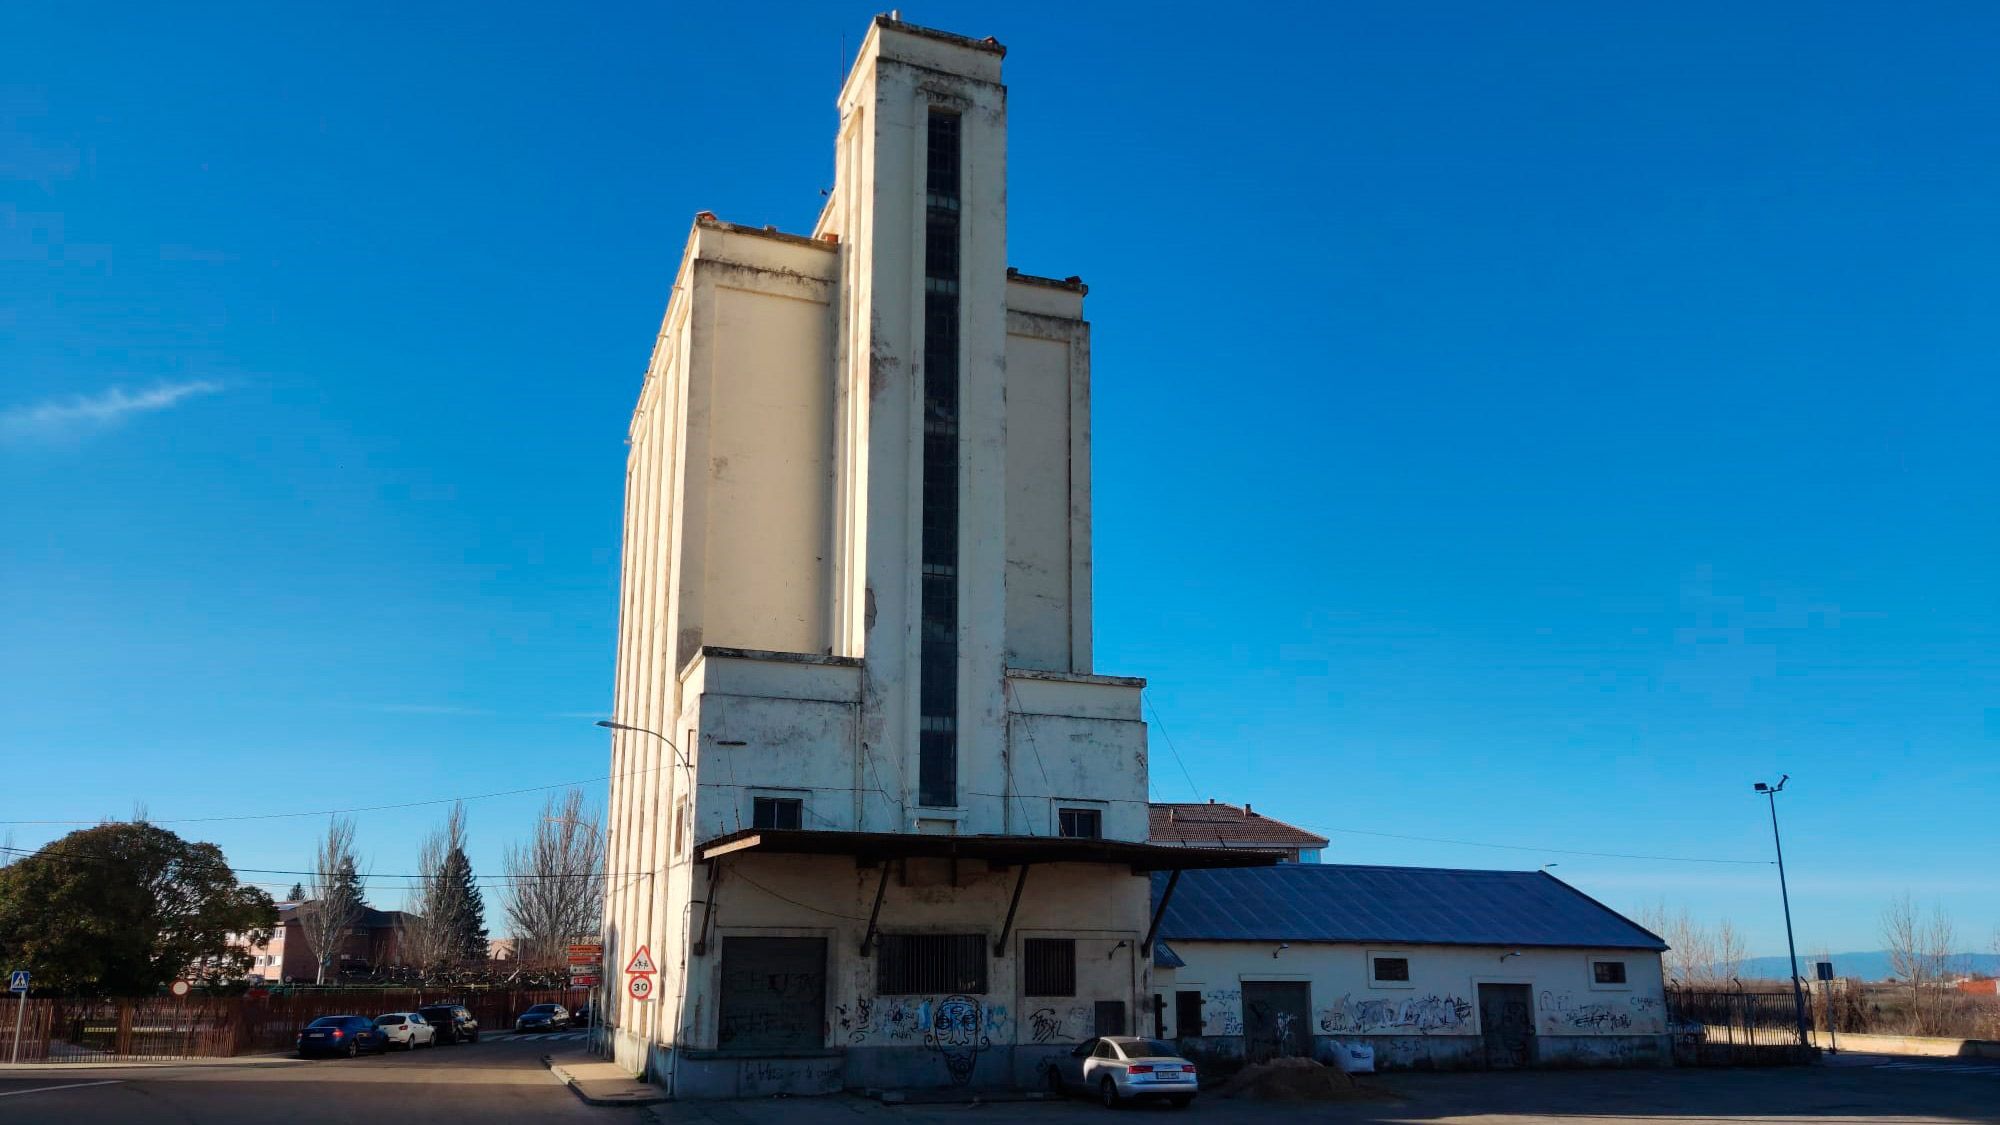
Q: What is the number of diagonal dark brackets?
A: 4